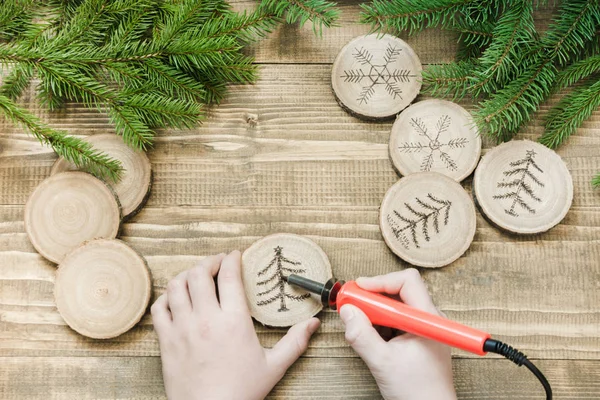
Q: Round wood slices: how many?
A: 8